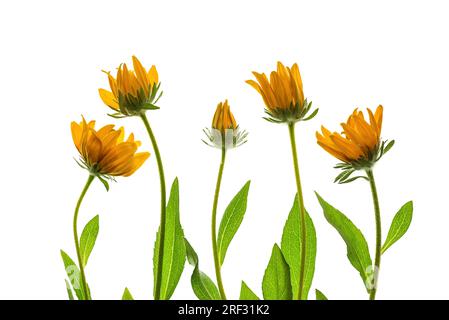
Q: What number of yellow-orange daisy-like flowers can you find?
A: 5